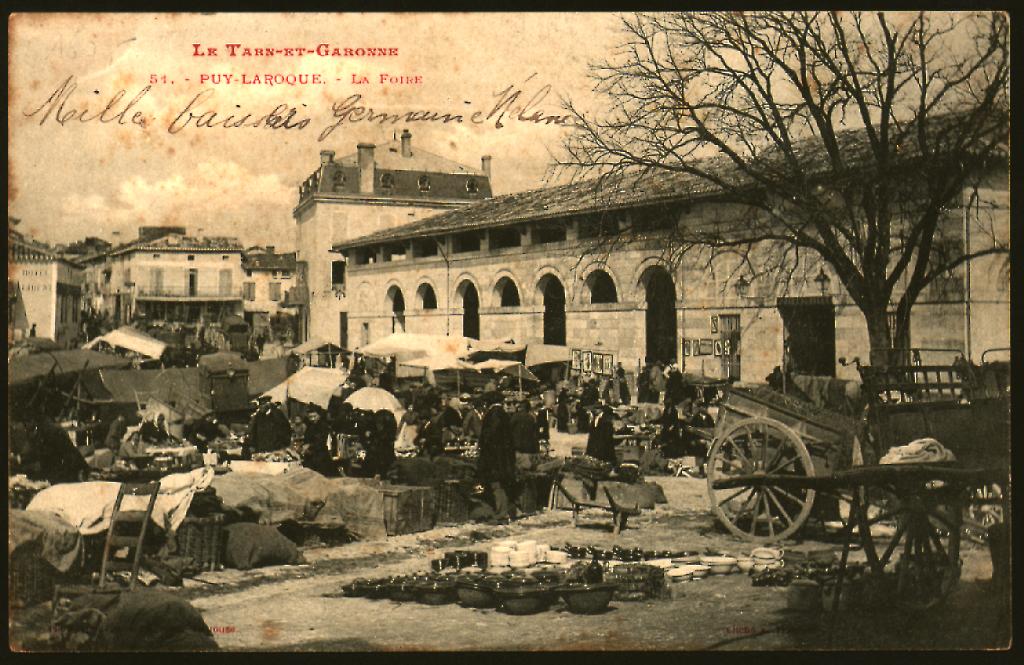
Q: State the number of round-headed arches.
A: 7